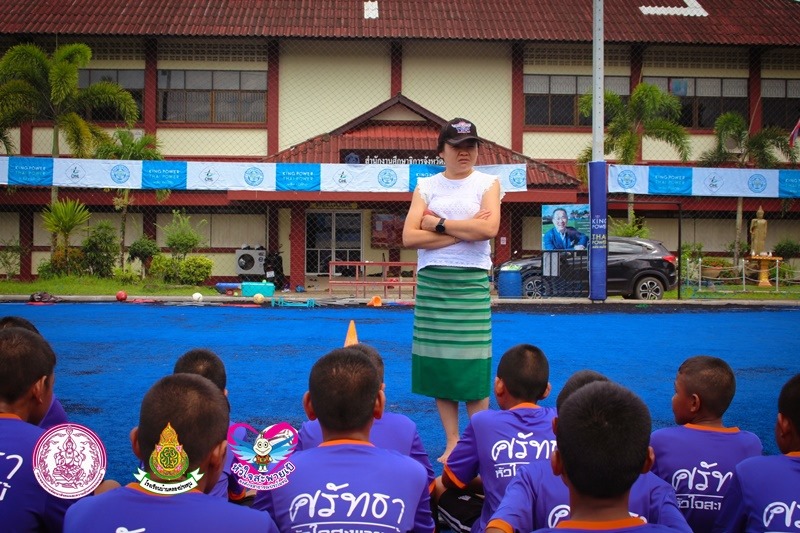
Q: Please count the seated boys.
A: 11